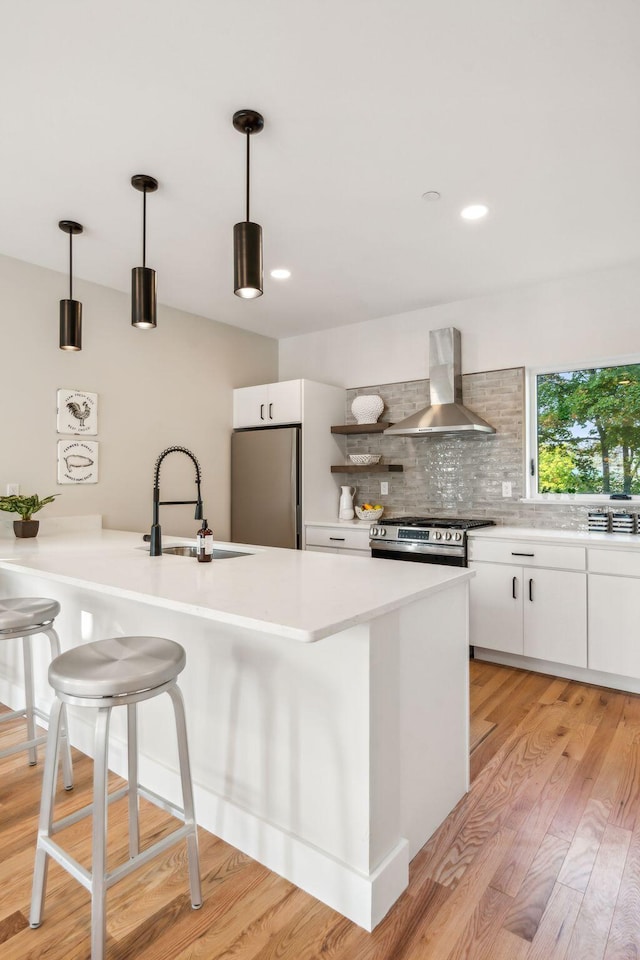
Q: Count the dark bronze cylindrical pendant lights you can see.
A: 3